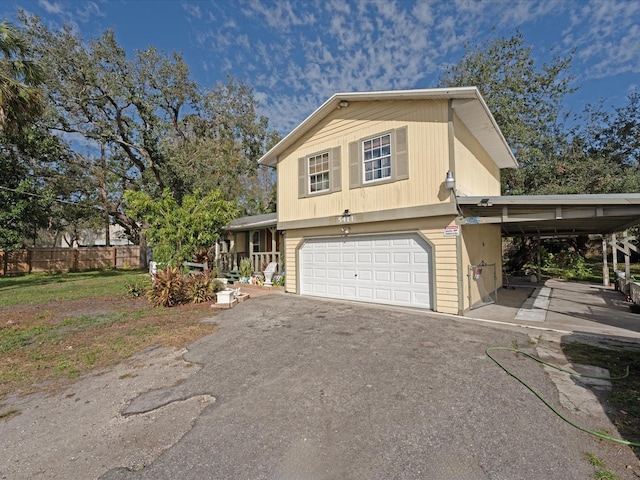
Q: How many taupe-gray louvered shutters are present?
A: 4